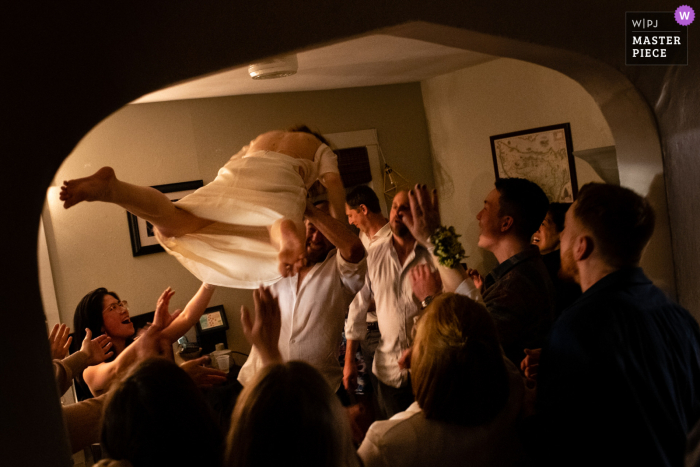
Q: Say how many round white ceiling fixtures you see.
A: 1